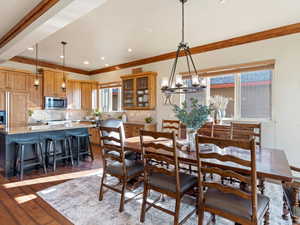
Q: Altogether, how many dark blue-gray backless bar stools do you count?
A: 3